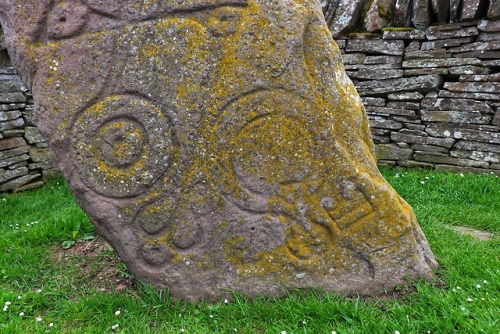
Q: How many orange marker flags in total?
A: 0